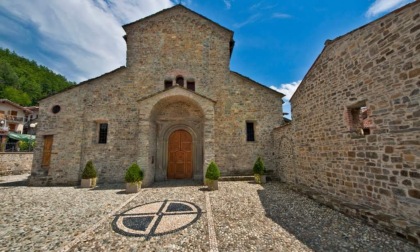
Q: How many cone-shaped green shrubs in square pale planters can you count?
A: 4